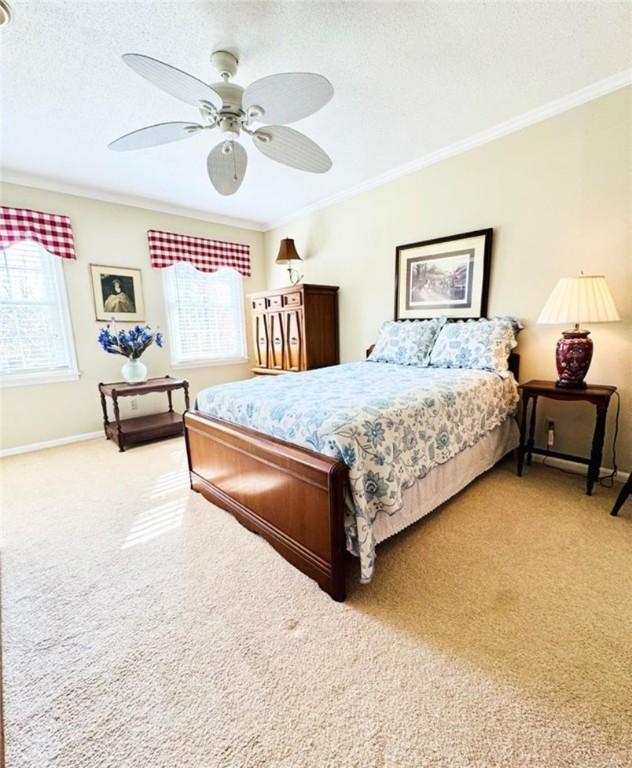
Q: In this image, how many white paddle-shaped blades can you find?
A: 5